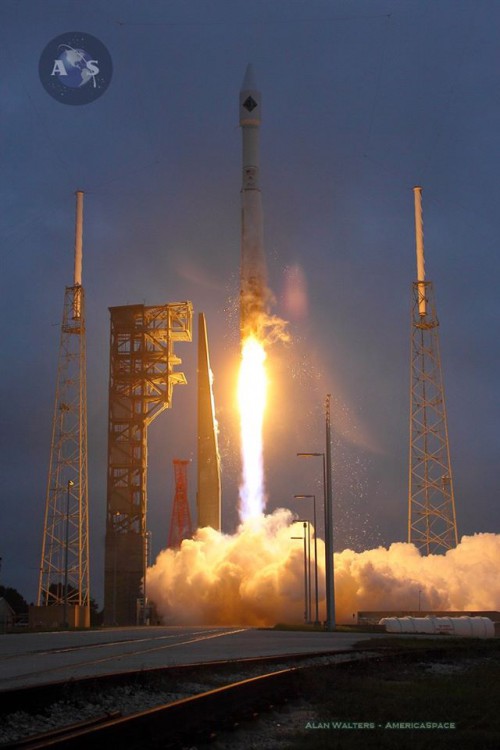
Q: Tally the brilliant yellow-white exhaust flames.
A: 1